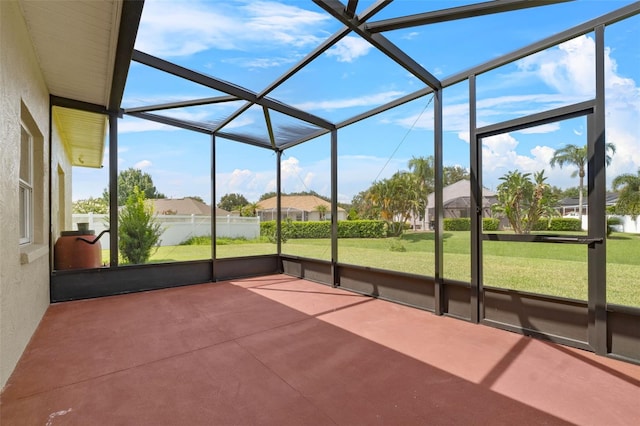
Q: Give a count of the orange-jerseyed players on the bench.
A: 0